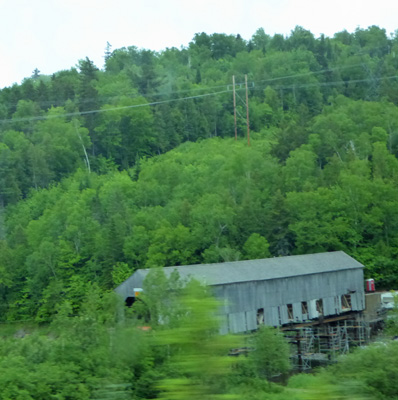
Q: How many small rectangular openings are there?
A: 5